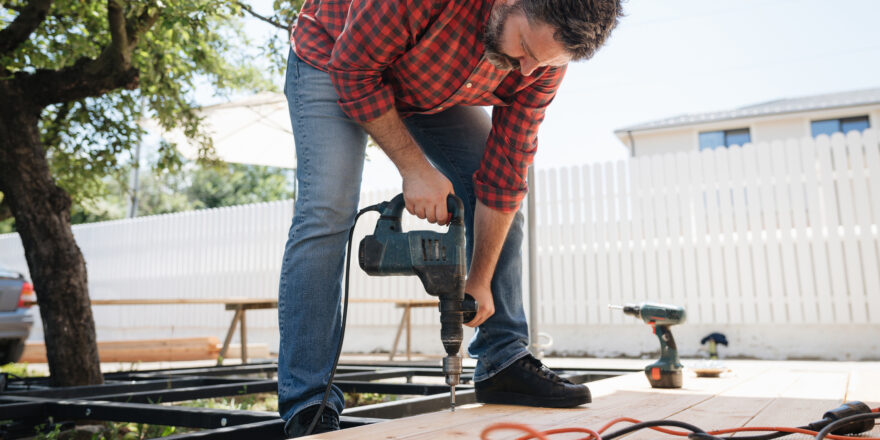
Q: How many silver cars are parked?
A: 1